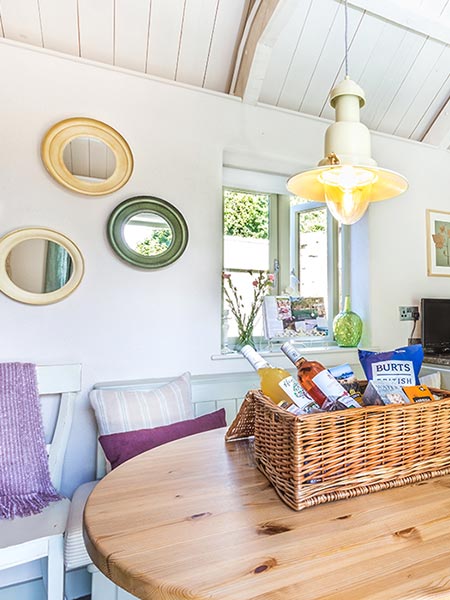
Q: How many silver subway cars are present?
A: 0